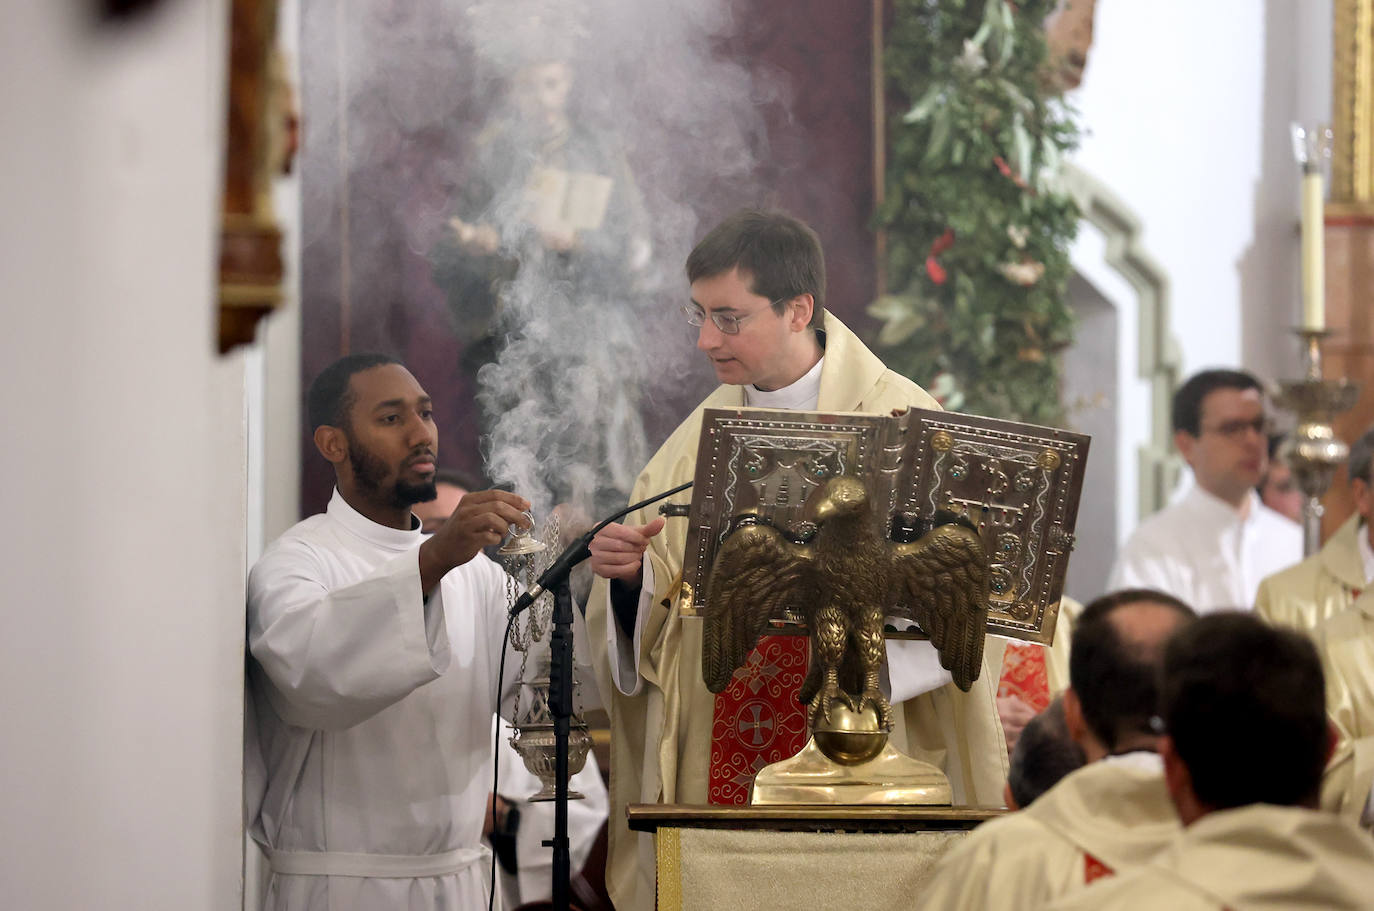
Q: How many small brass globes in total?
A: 1